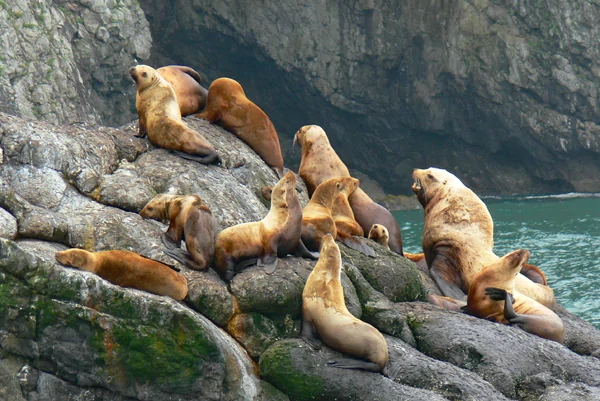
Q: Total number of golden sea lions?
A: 13